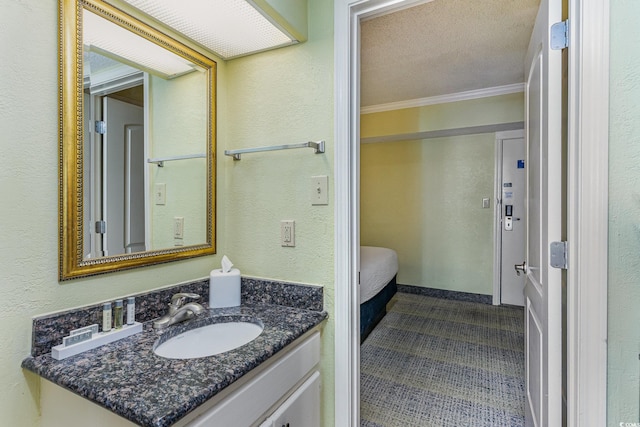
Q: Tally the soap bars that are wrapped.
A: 2